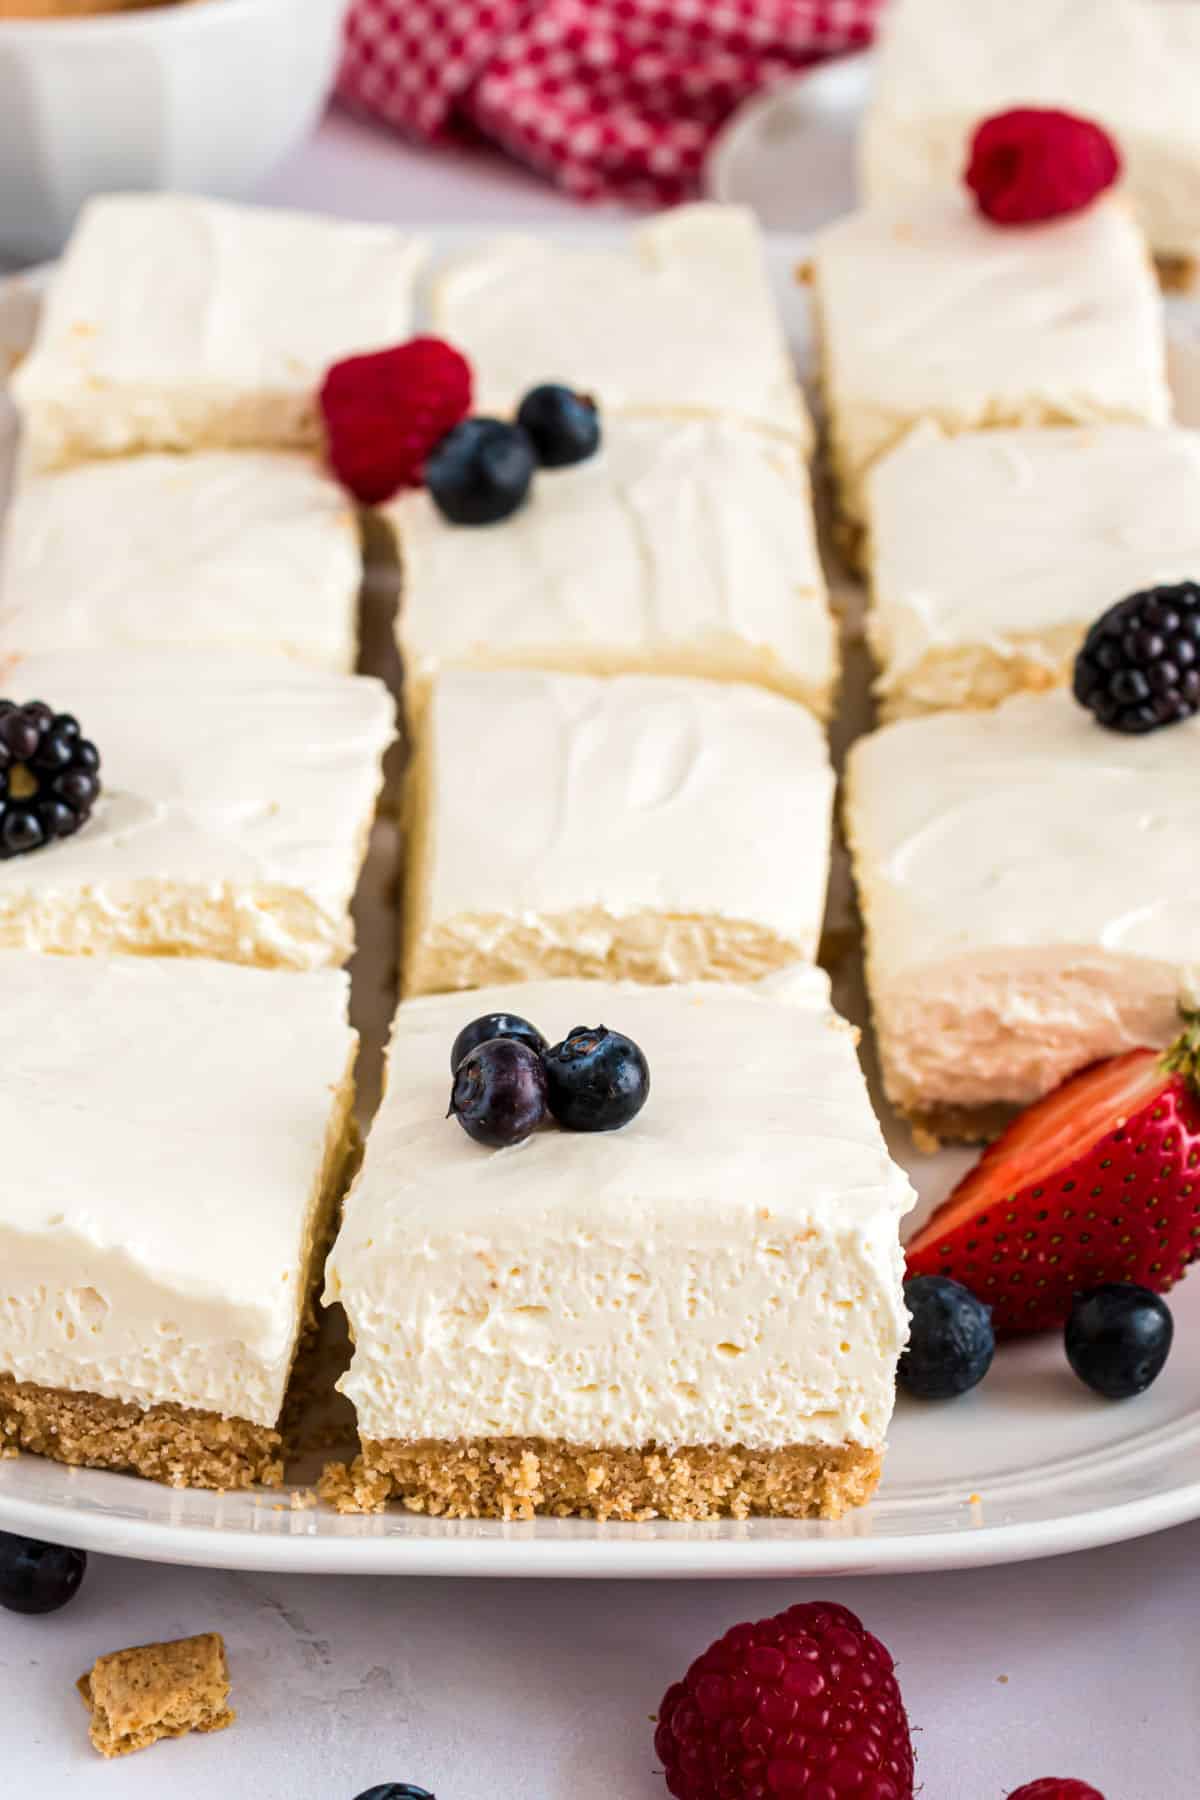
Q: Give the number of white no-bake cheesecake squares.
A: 12